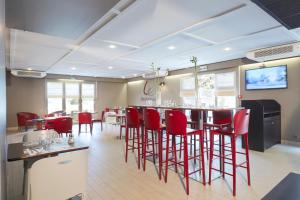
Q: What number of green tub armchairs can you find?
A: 0